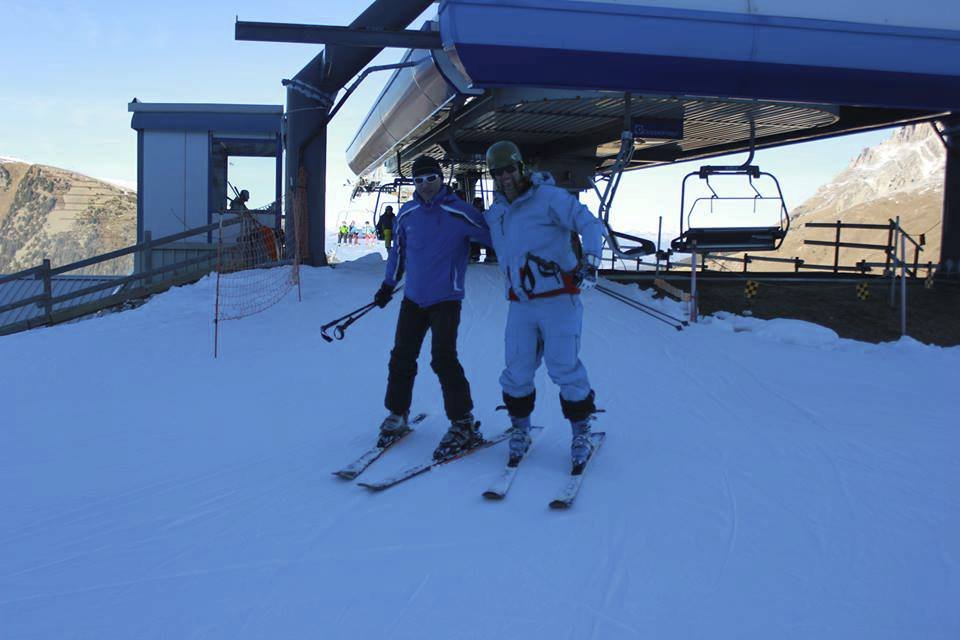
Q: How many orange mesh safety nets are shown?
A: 1